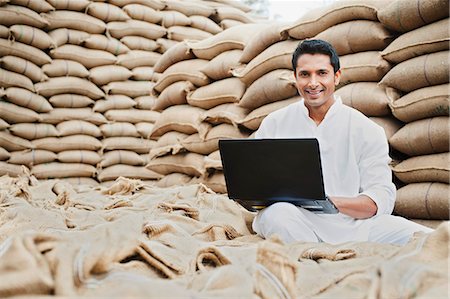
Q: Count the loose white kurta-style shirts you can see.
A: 1